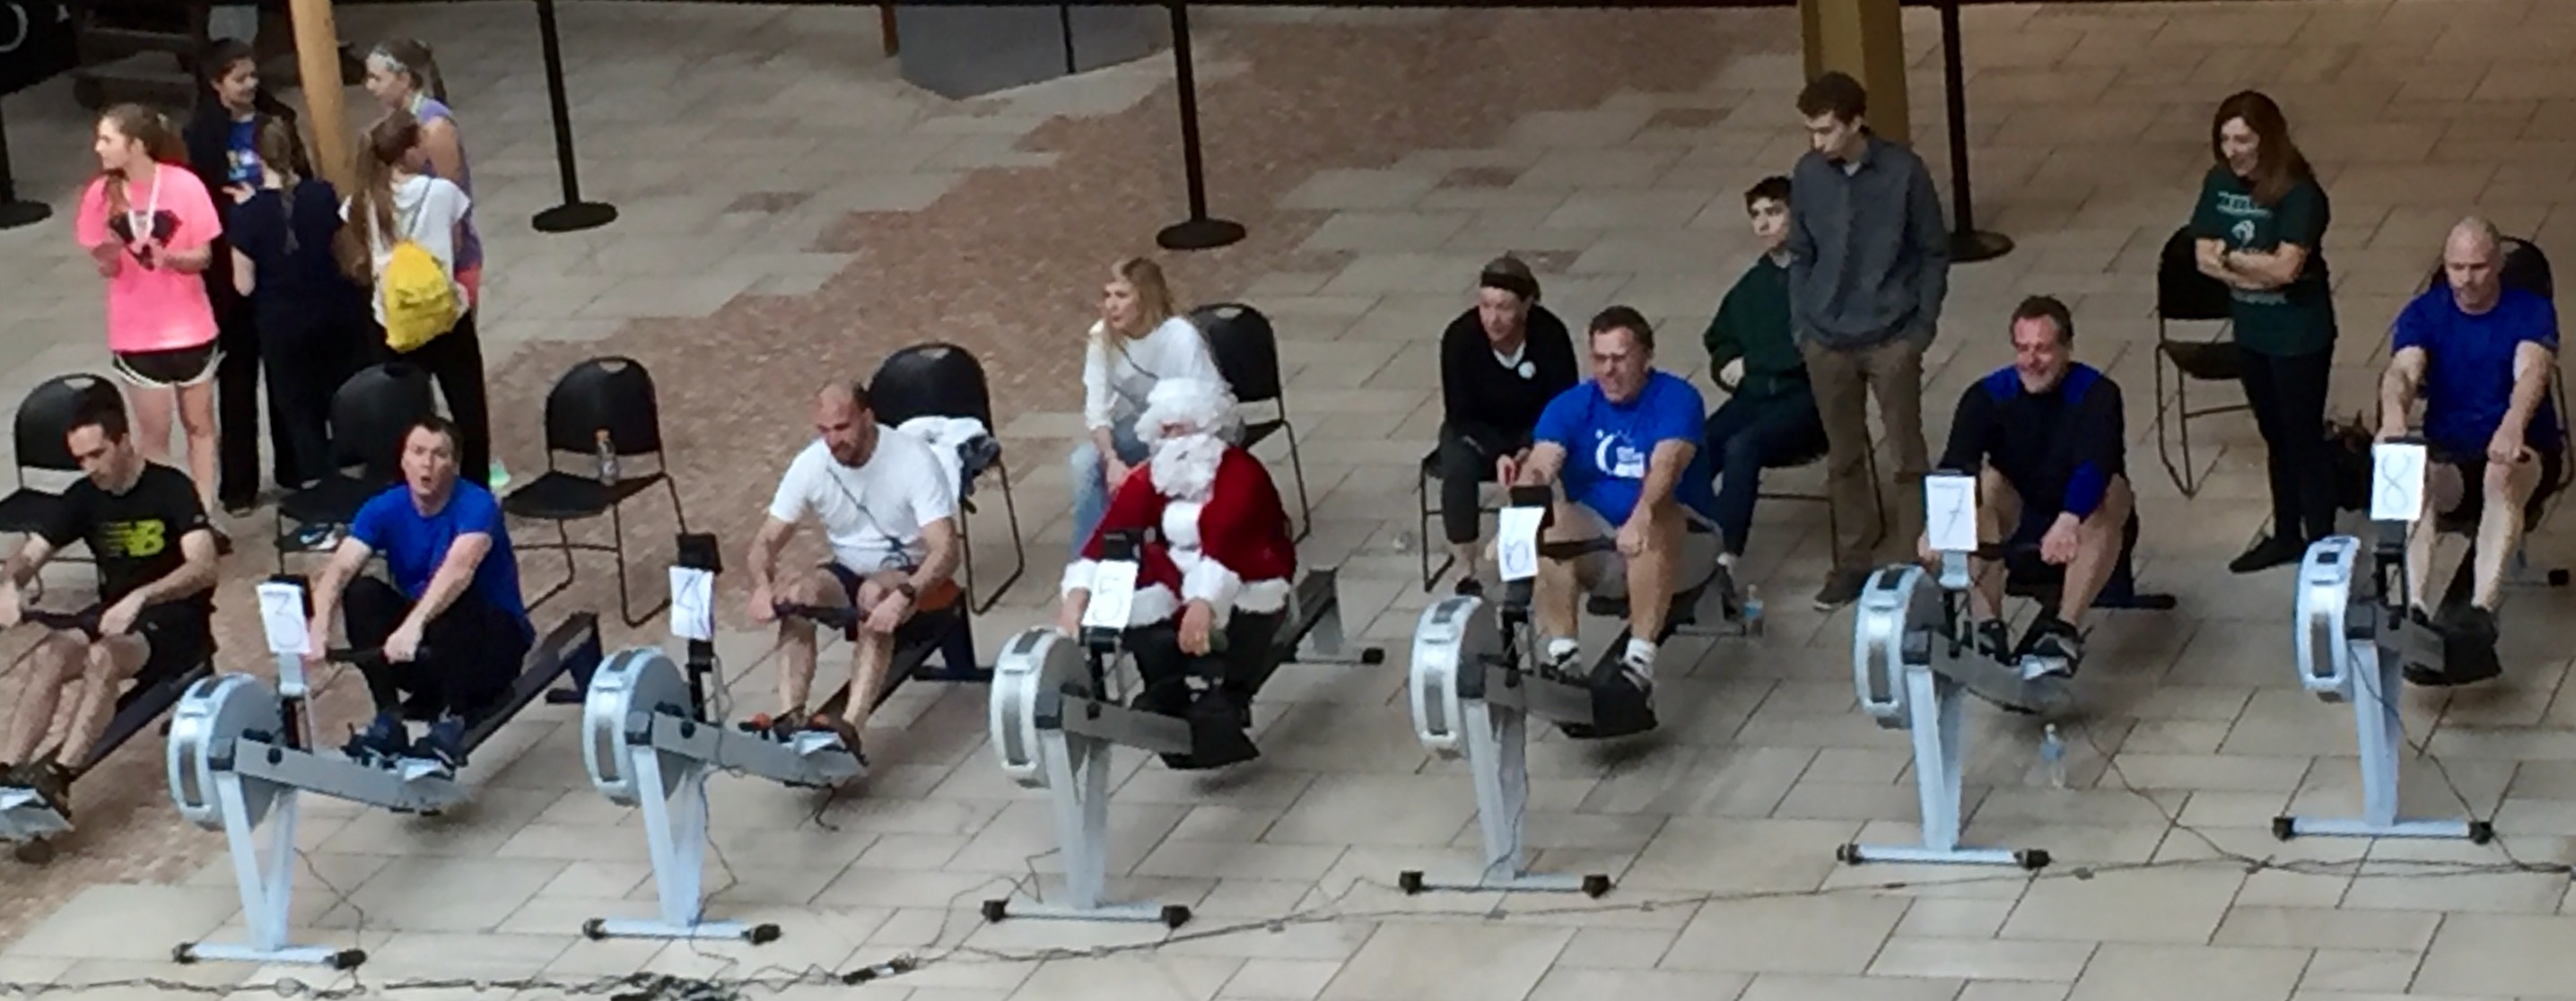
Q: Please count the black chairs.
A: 9